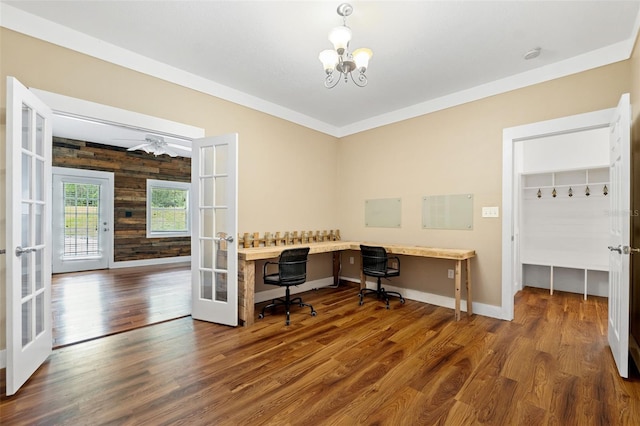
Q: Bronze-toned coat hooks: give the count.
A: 5